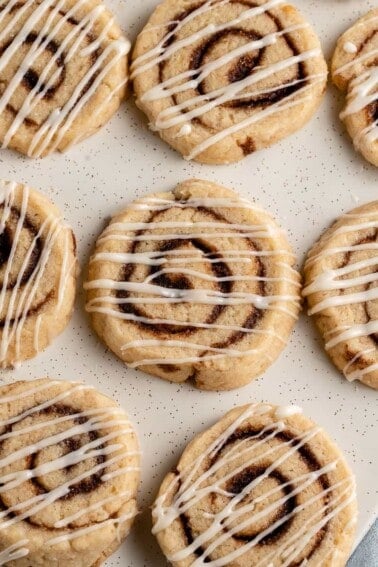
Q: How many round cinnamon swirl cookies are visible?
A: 8